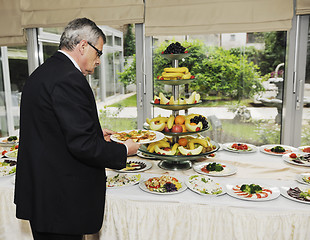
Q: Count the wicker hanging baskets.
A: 0